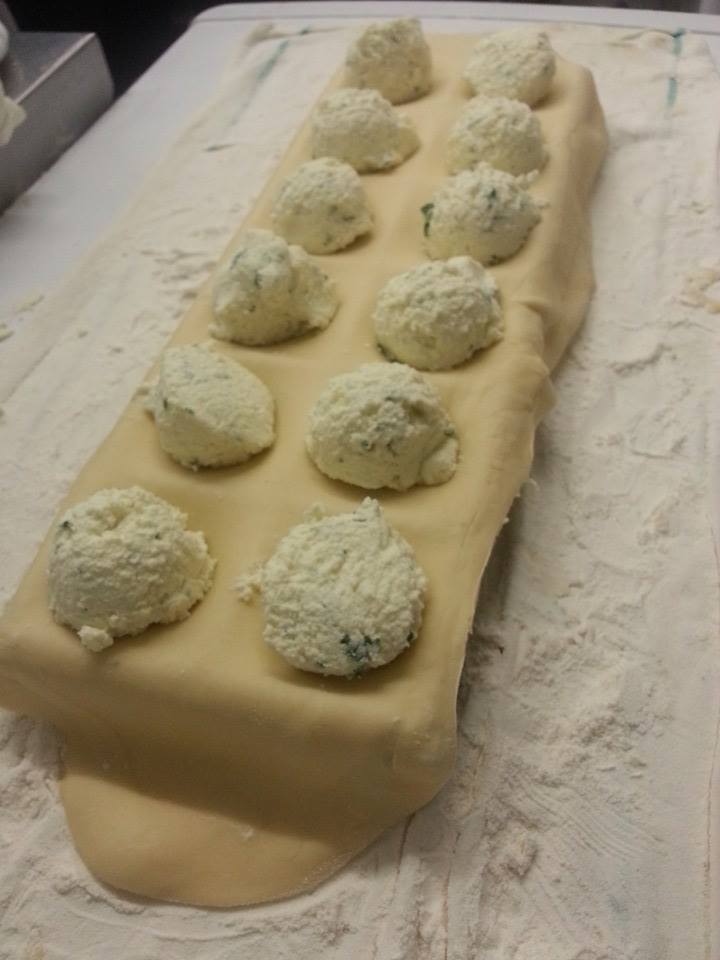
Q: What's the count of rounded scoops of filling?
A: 12